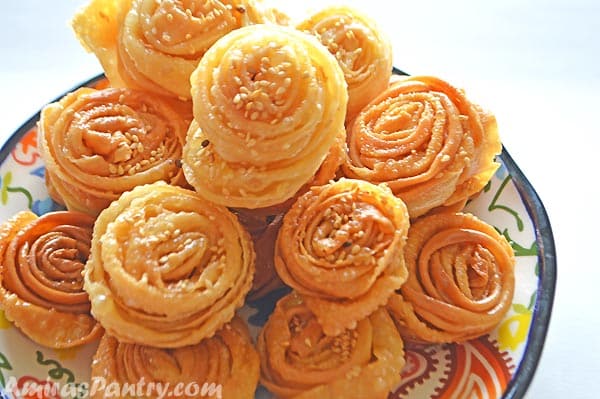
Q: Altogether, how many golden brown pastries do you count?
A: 11